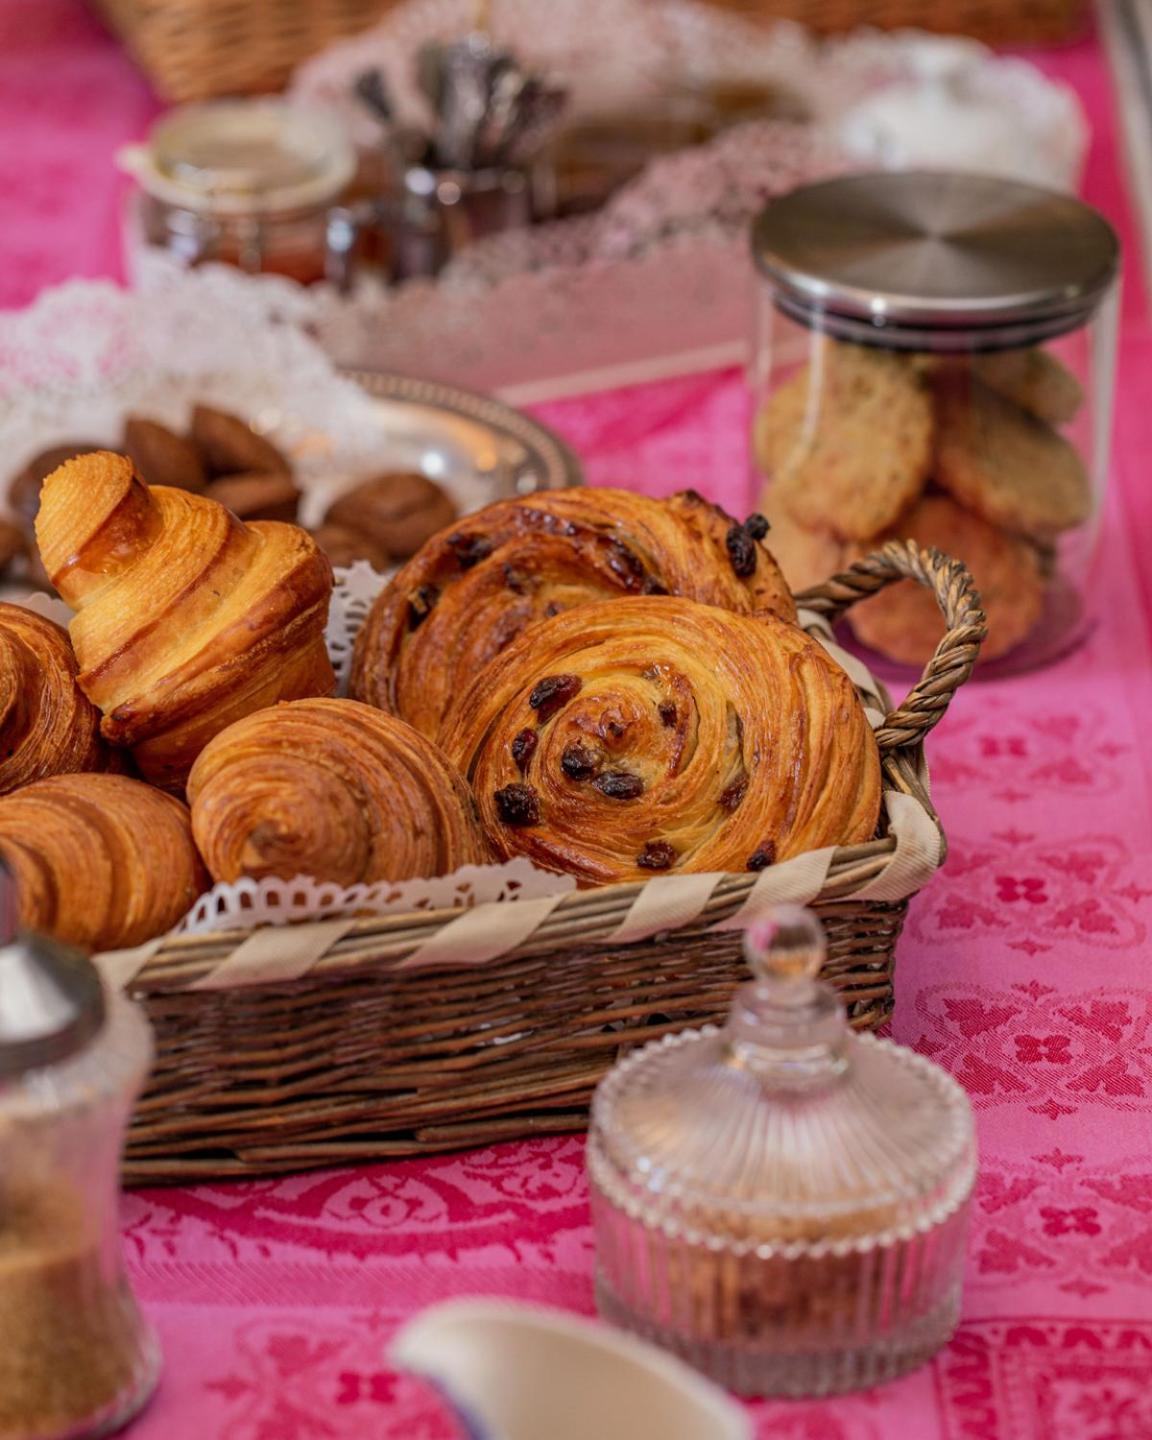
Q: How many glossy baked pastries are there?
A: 6